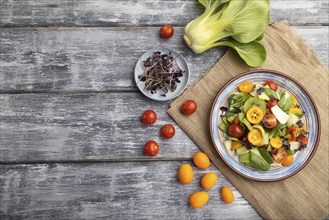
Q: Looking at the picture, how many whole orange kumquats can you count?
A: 5